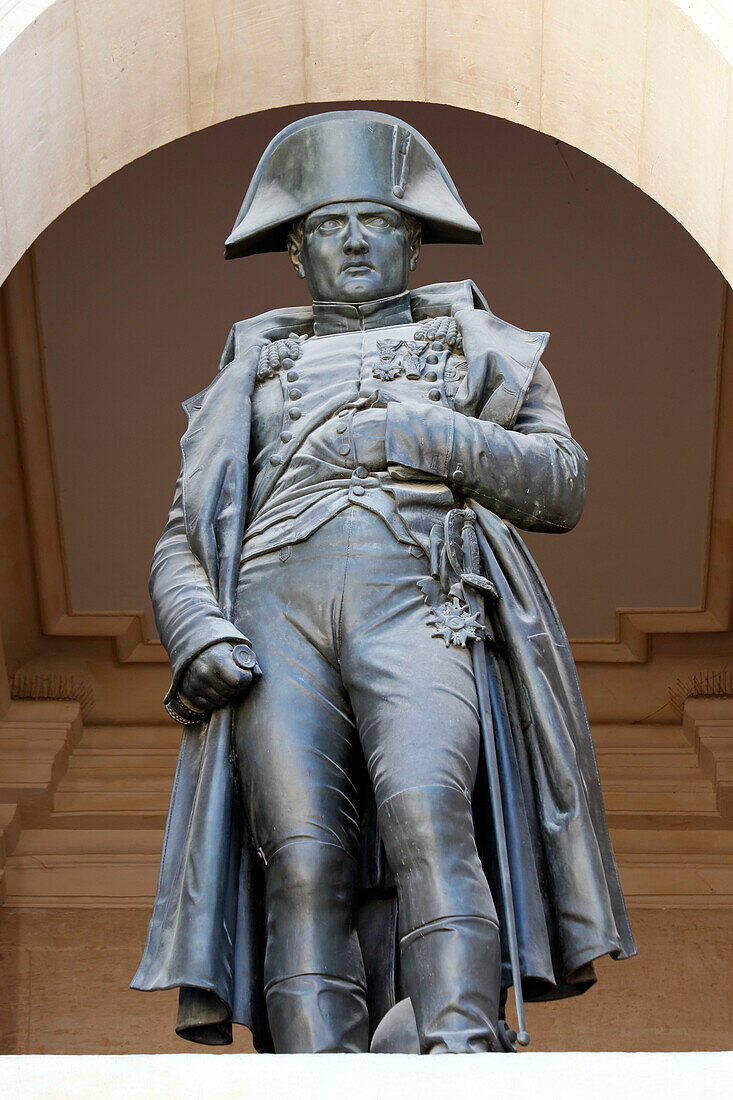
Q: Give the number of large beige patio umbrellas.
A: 0